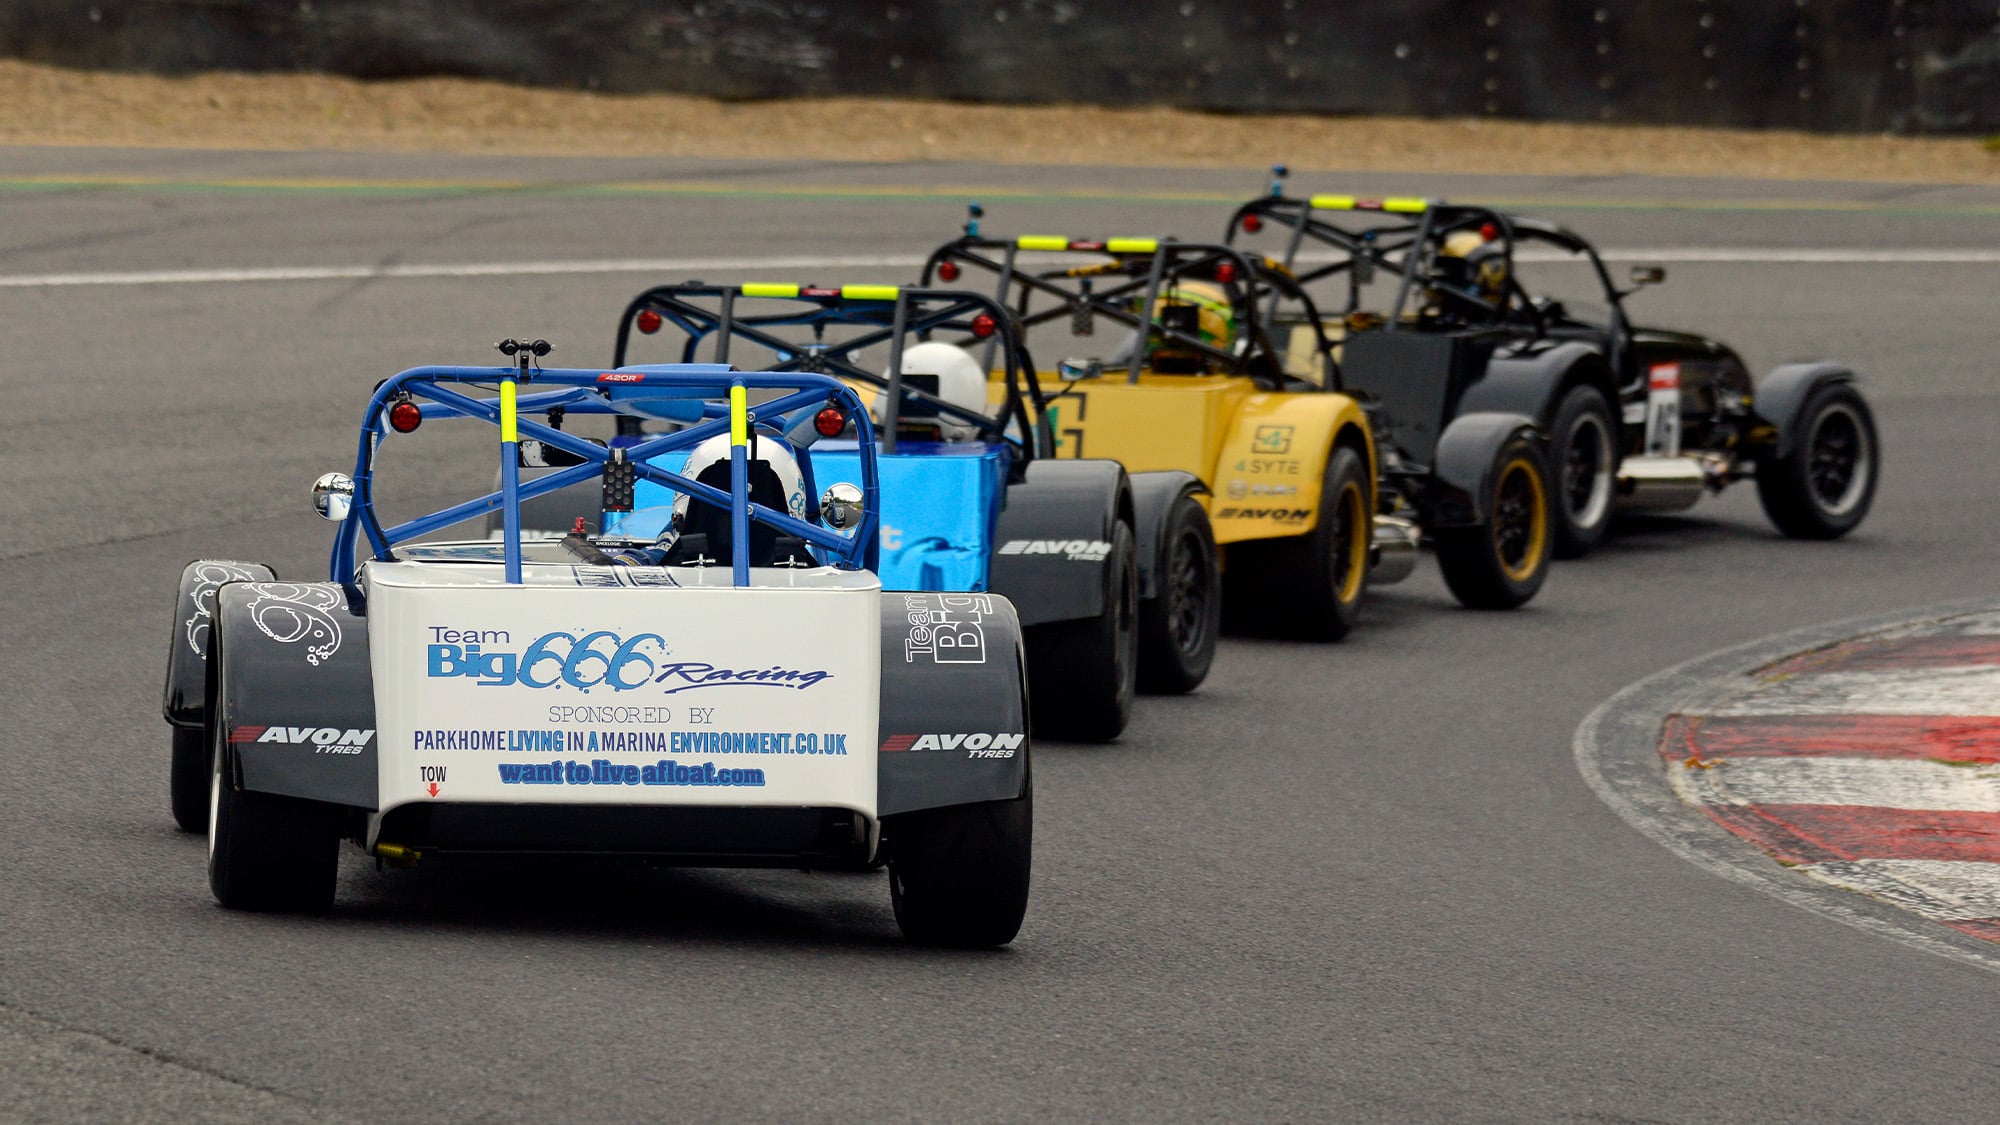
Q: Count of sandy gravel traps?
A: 1